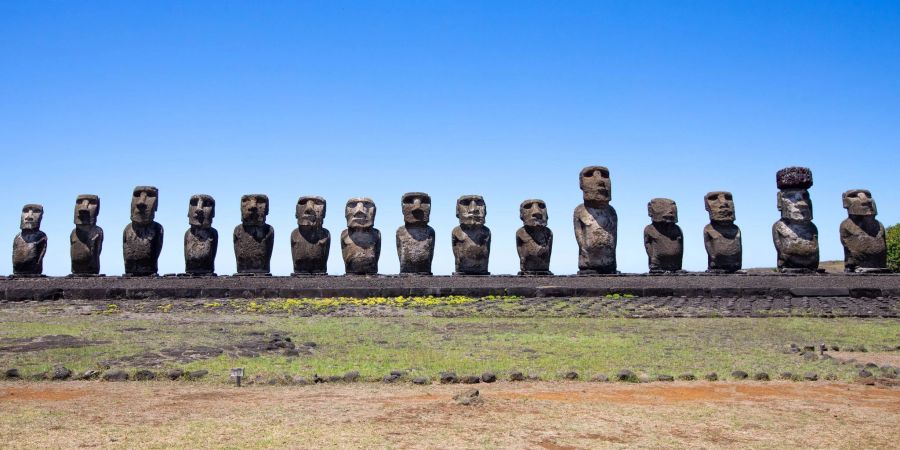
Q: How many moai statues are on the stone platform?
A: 15